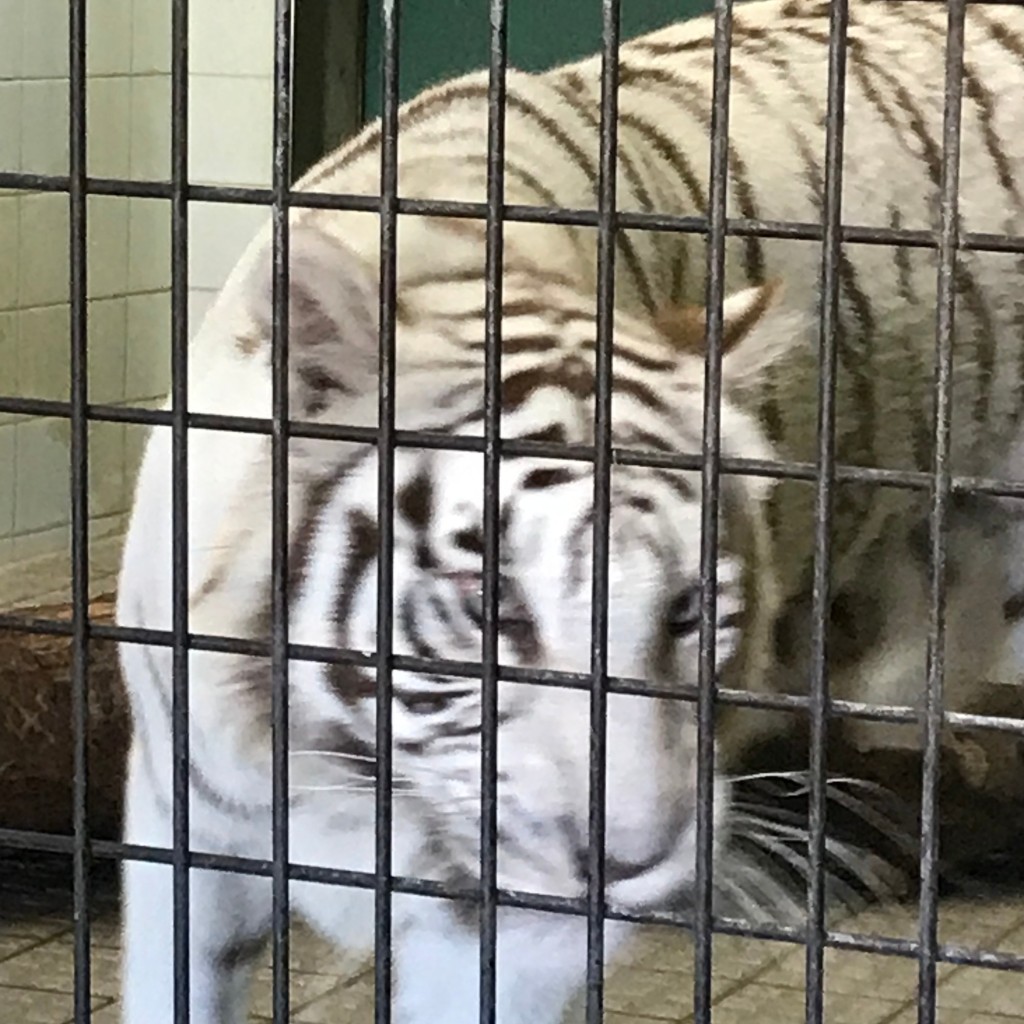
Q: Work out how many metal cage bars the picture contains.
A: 13